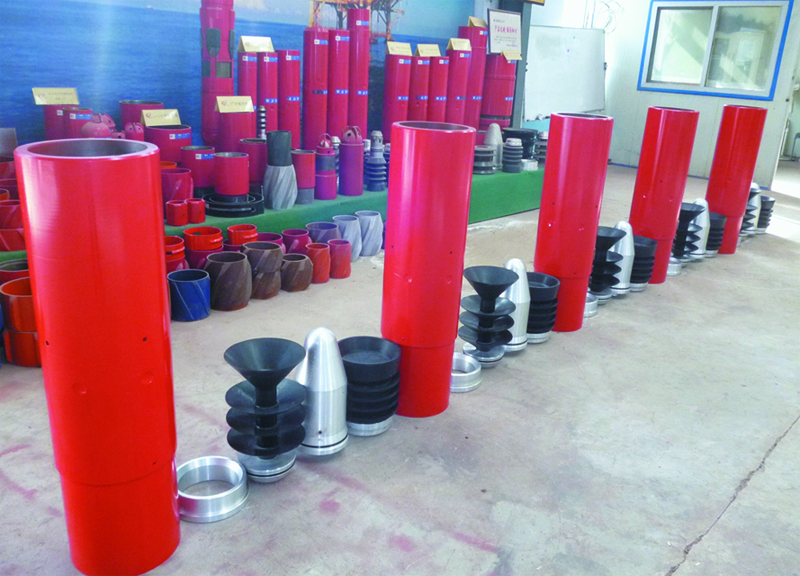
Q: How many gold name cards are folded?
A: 9